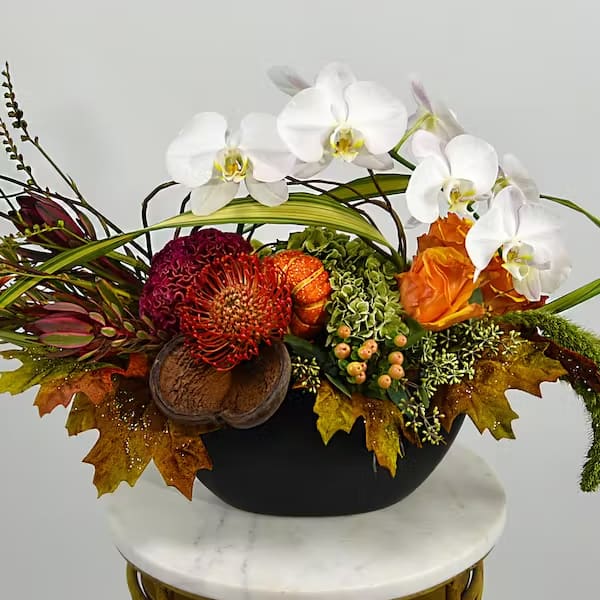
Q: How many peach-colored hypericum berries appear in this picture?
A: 11